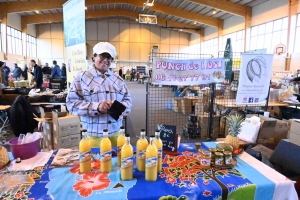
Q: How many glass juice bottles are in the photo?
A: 7